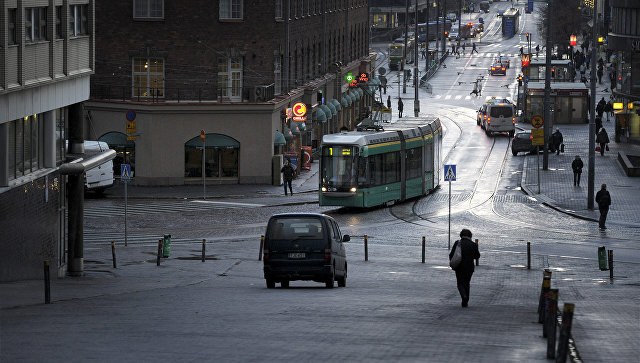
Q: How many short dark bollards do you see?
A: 15